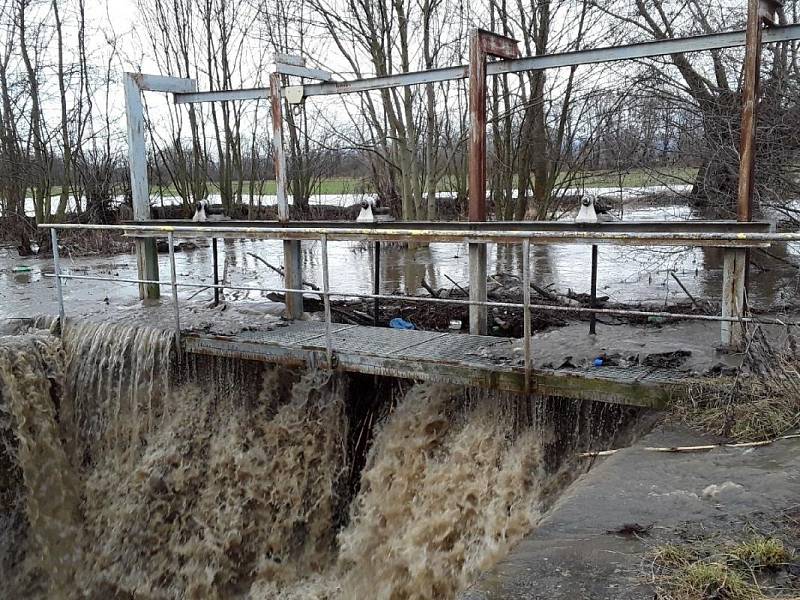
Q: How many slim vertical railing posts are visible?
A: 4